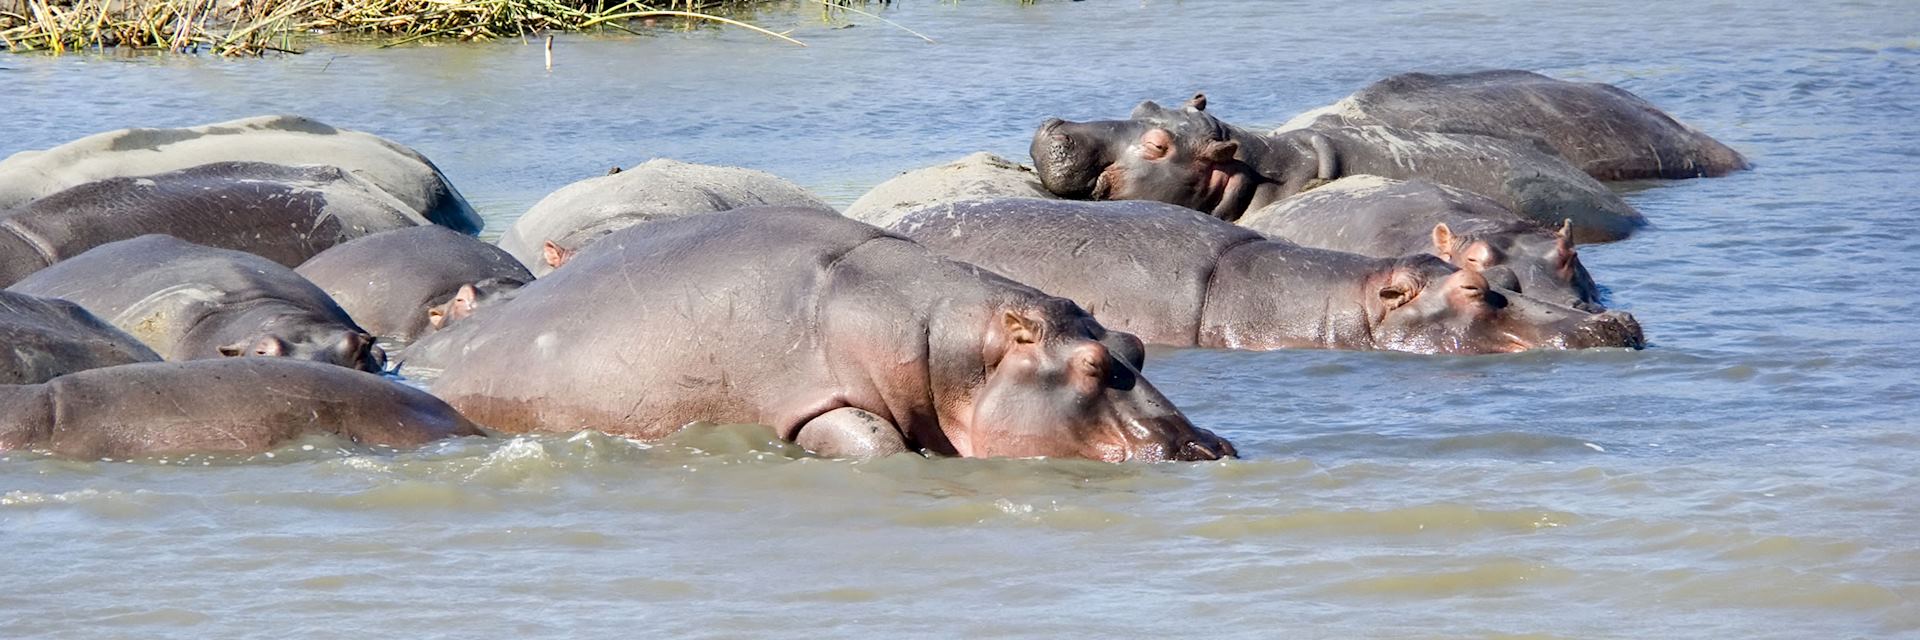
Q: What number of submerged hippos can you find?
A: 13